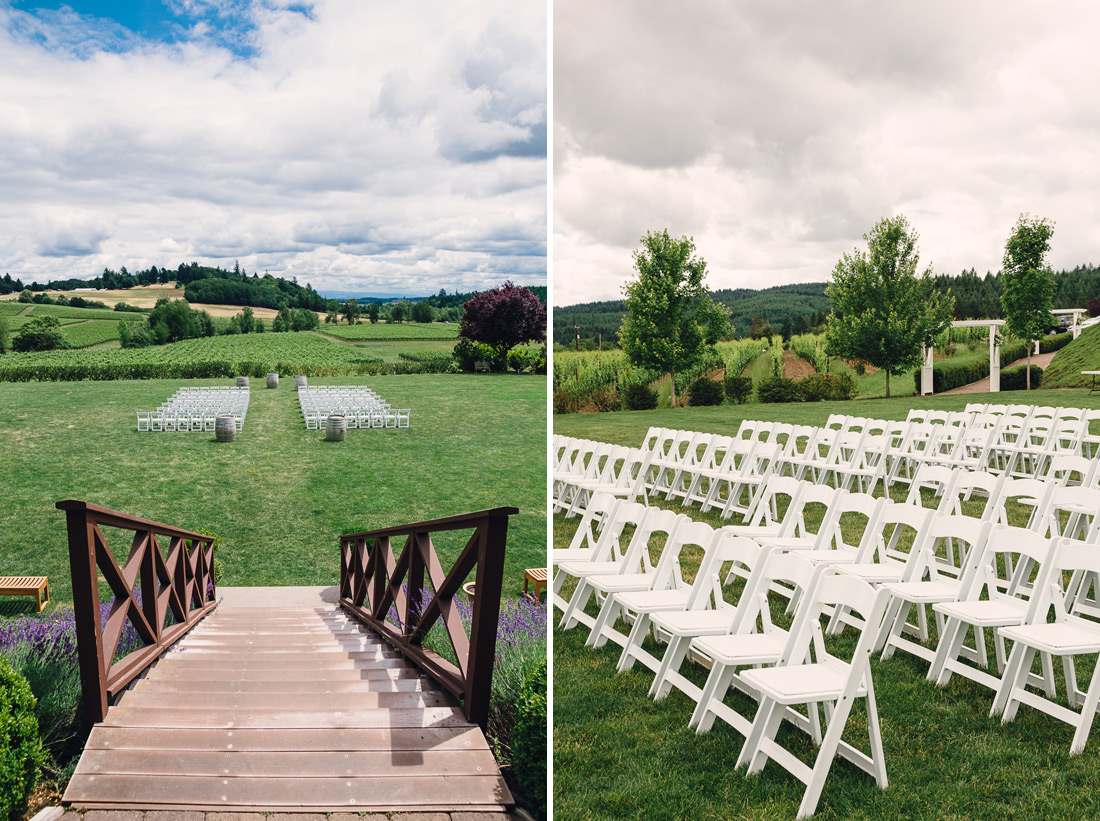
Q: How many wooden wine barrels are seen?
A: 5